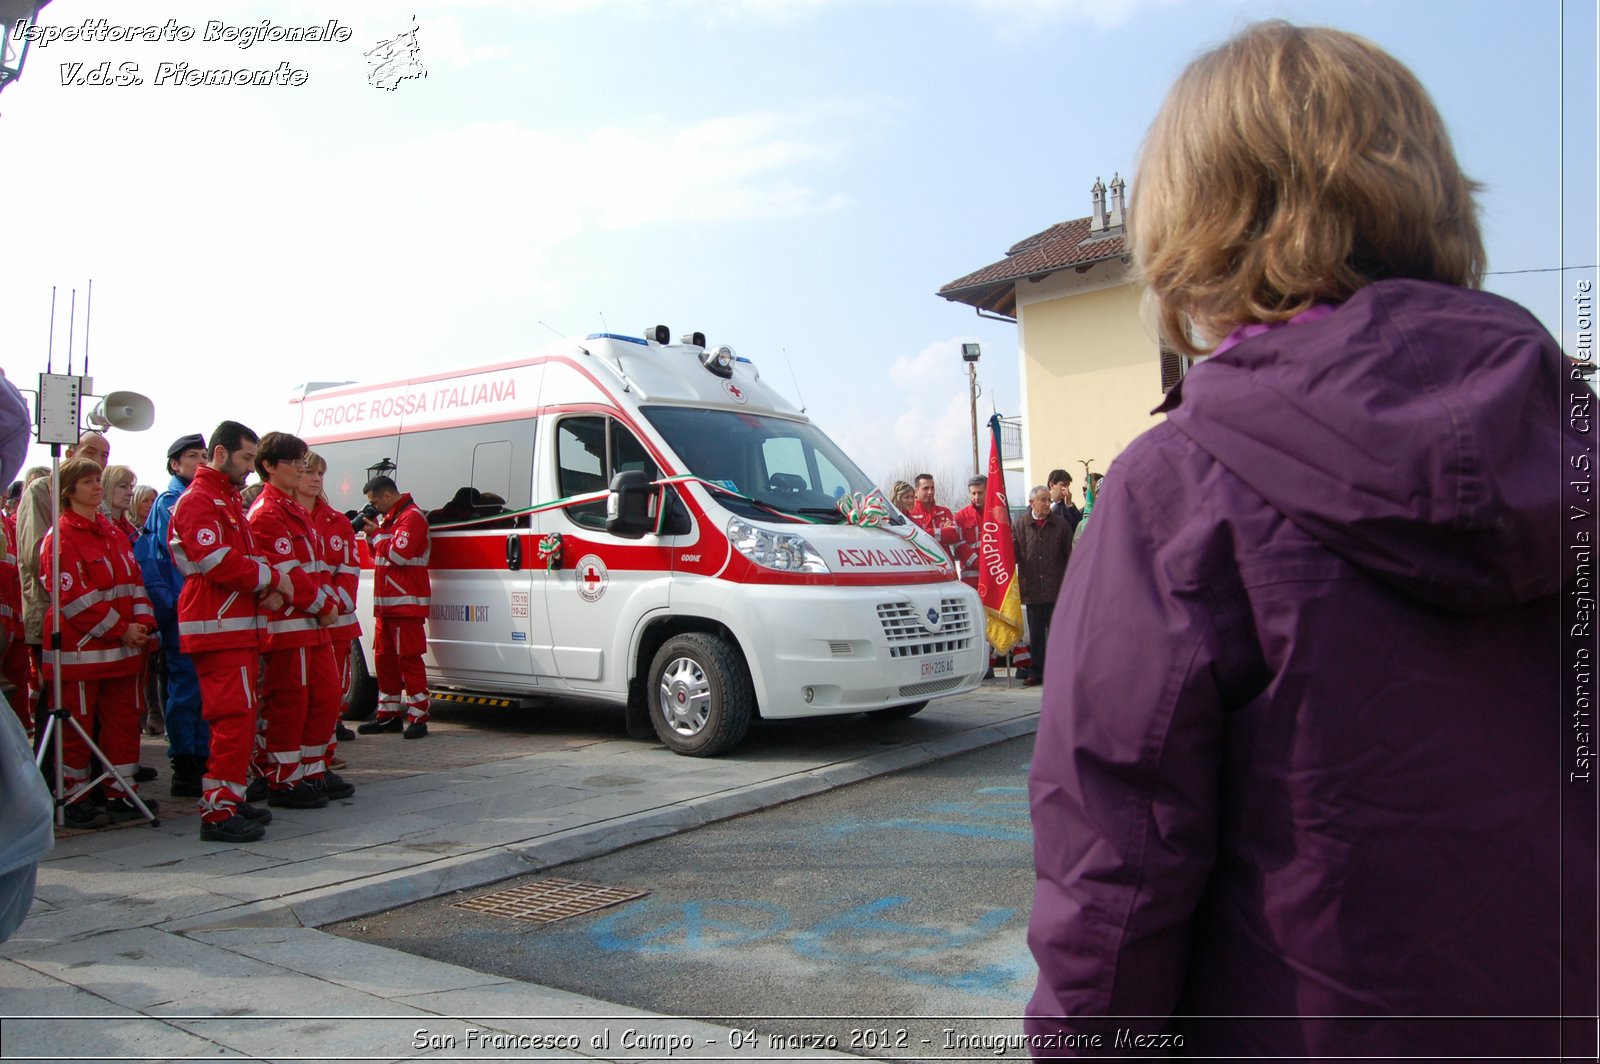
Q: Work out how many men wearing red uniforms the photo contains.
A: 4